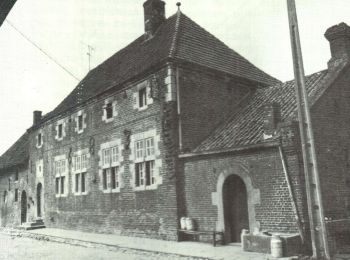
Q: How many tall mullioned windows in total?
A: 4